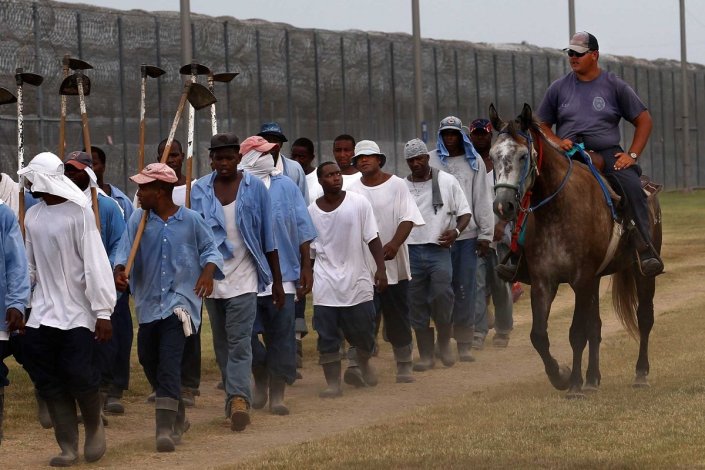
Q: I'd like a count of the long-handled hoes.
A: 8